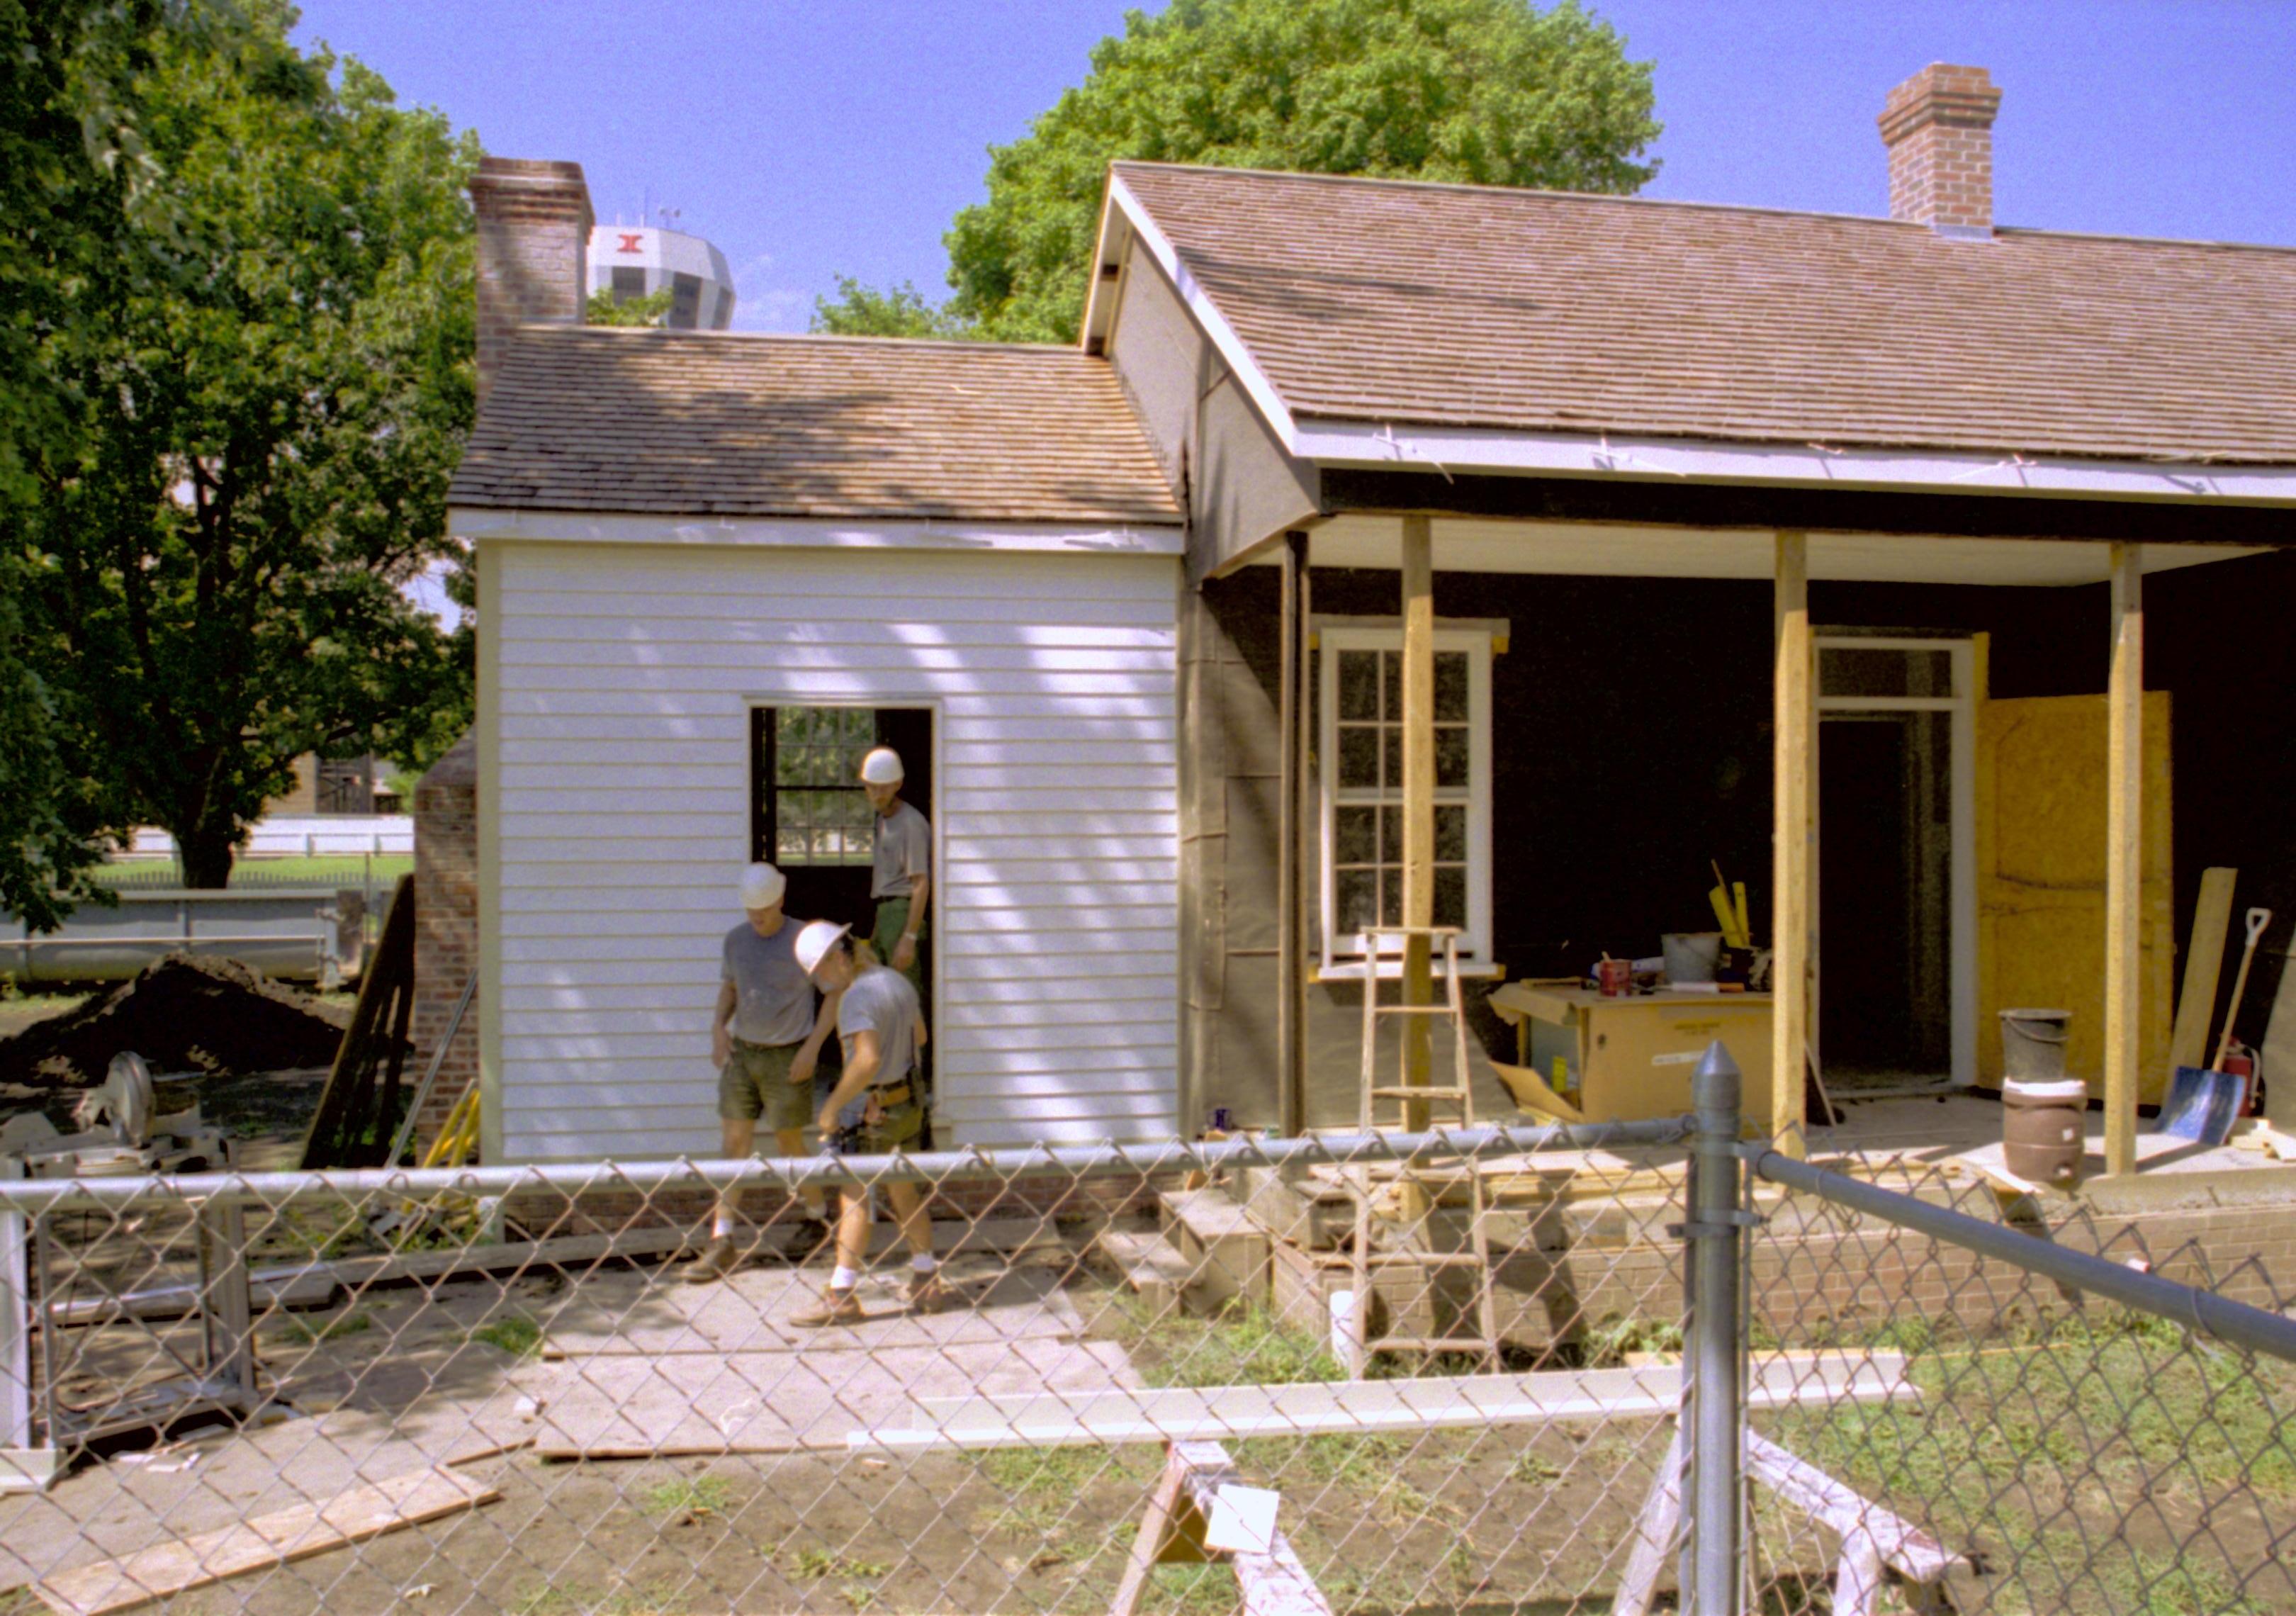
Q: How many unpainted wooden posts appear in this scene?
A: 3